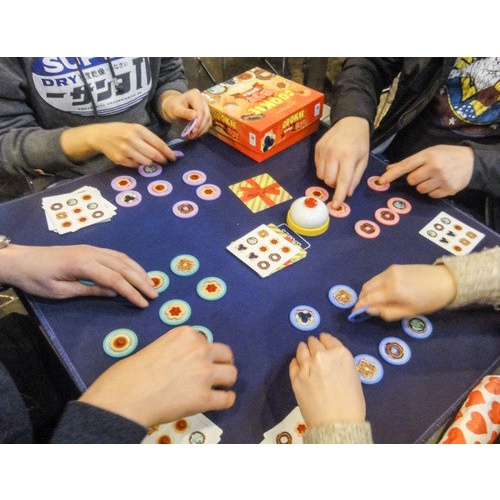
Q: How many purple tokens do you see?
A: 9